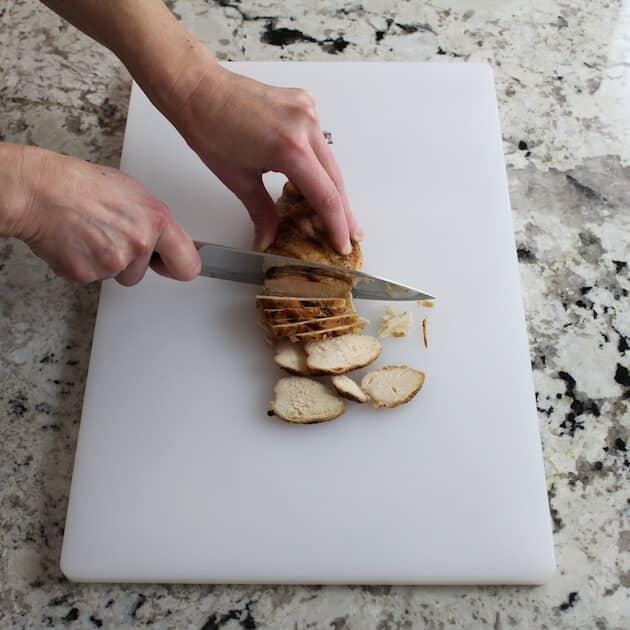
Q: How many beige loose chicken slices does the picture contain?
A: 5